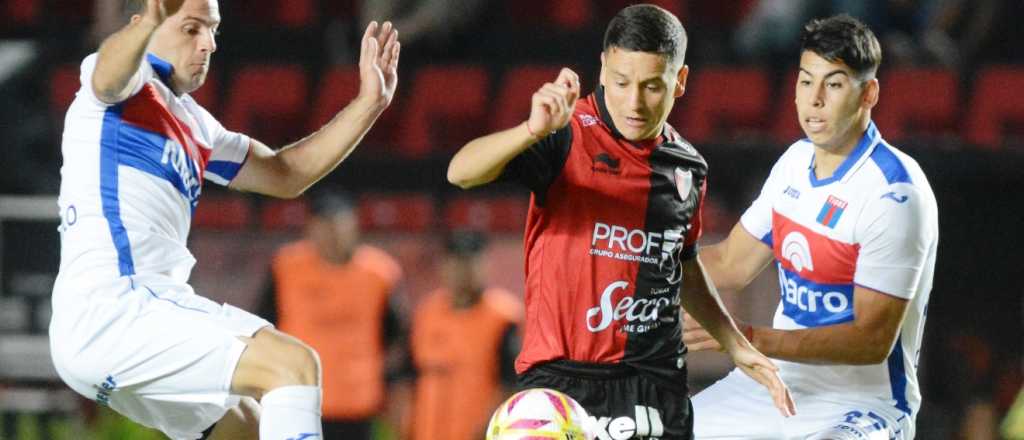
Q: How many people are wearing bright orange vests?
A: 2